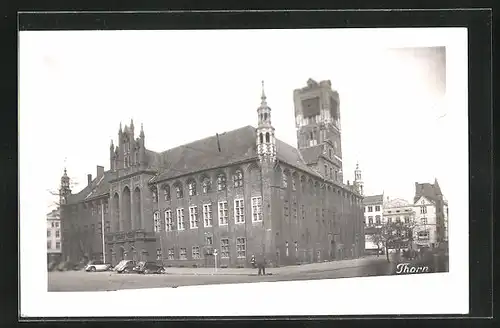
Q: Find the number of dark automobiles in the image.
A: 2